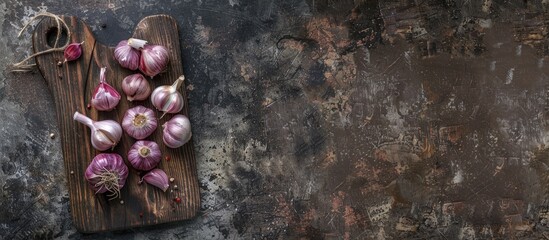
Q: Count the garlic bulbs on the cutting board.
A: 10